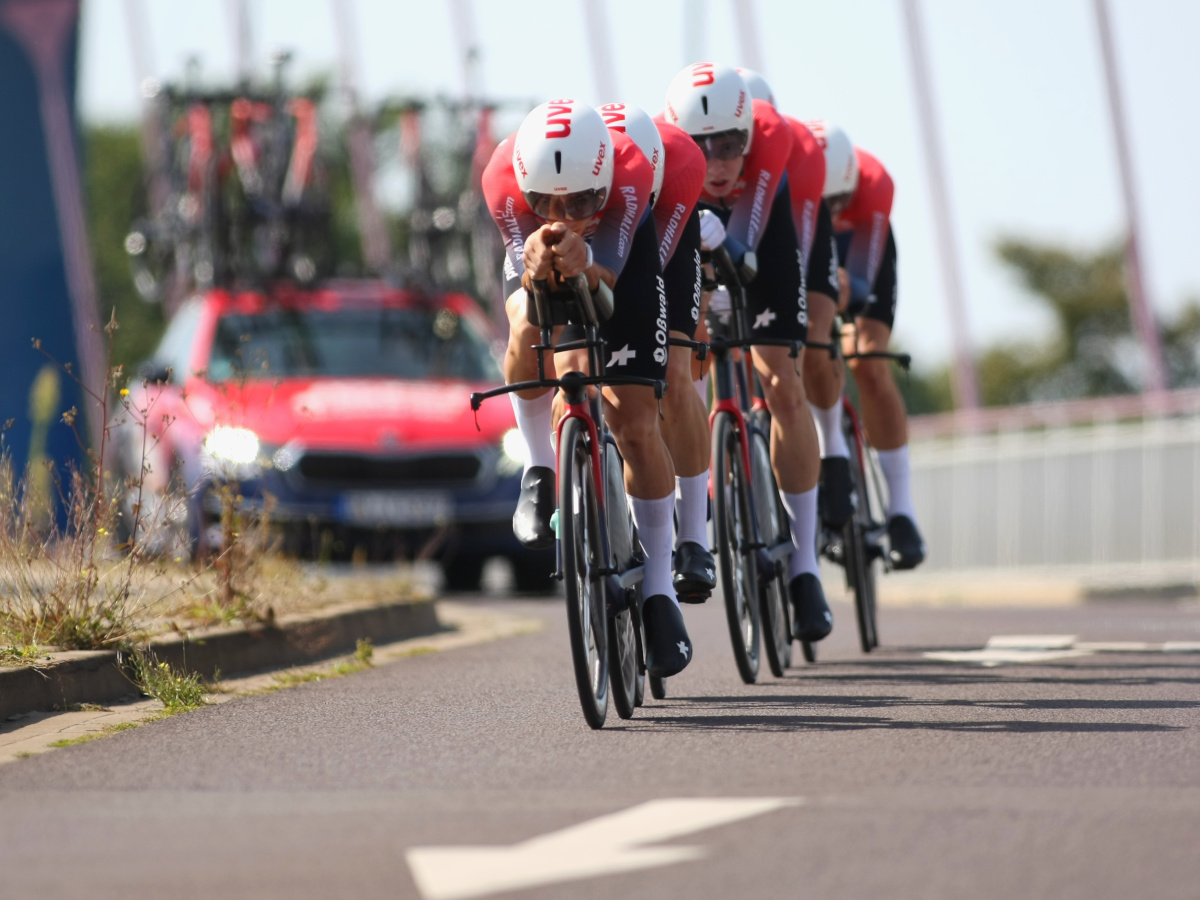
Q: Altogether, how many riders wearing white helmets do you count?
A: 5